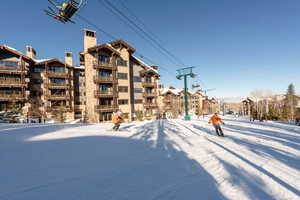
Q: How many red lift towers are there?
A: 0